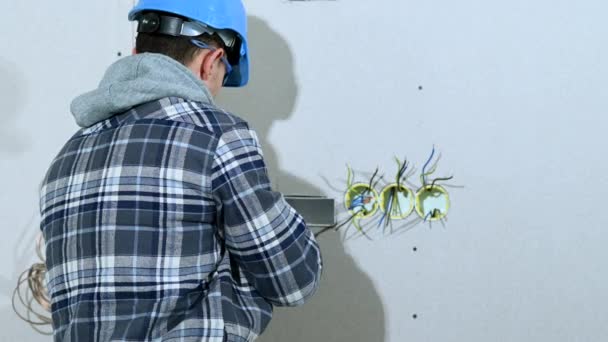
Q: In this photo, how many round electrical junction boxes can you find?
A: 3